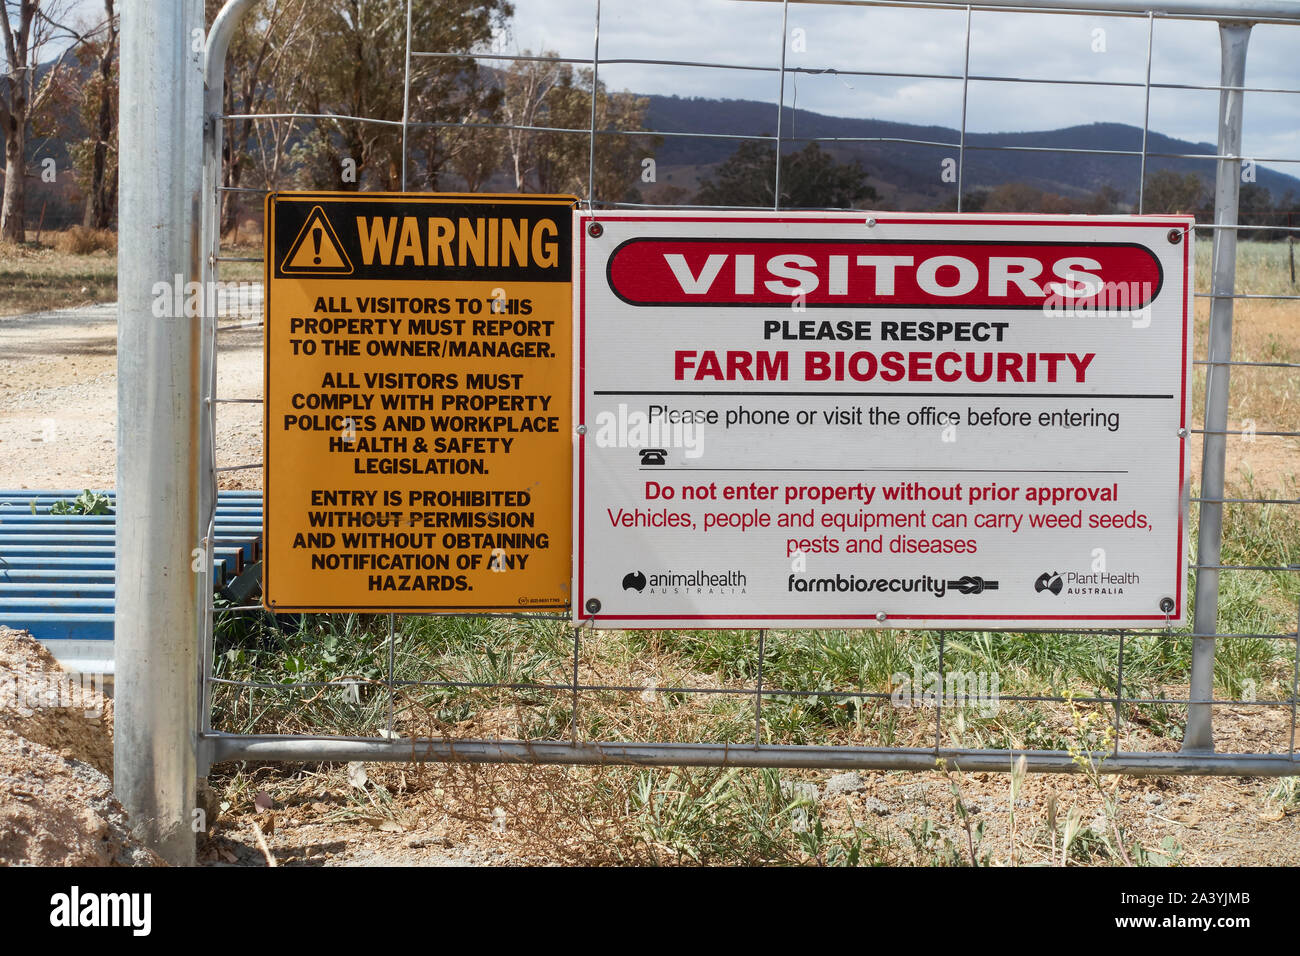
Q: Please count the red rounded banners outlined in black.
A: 1